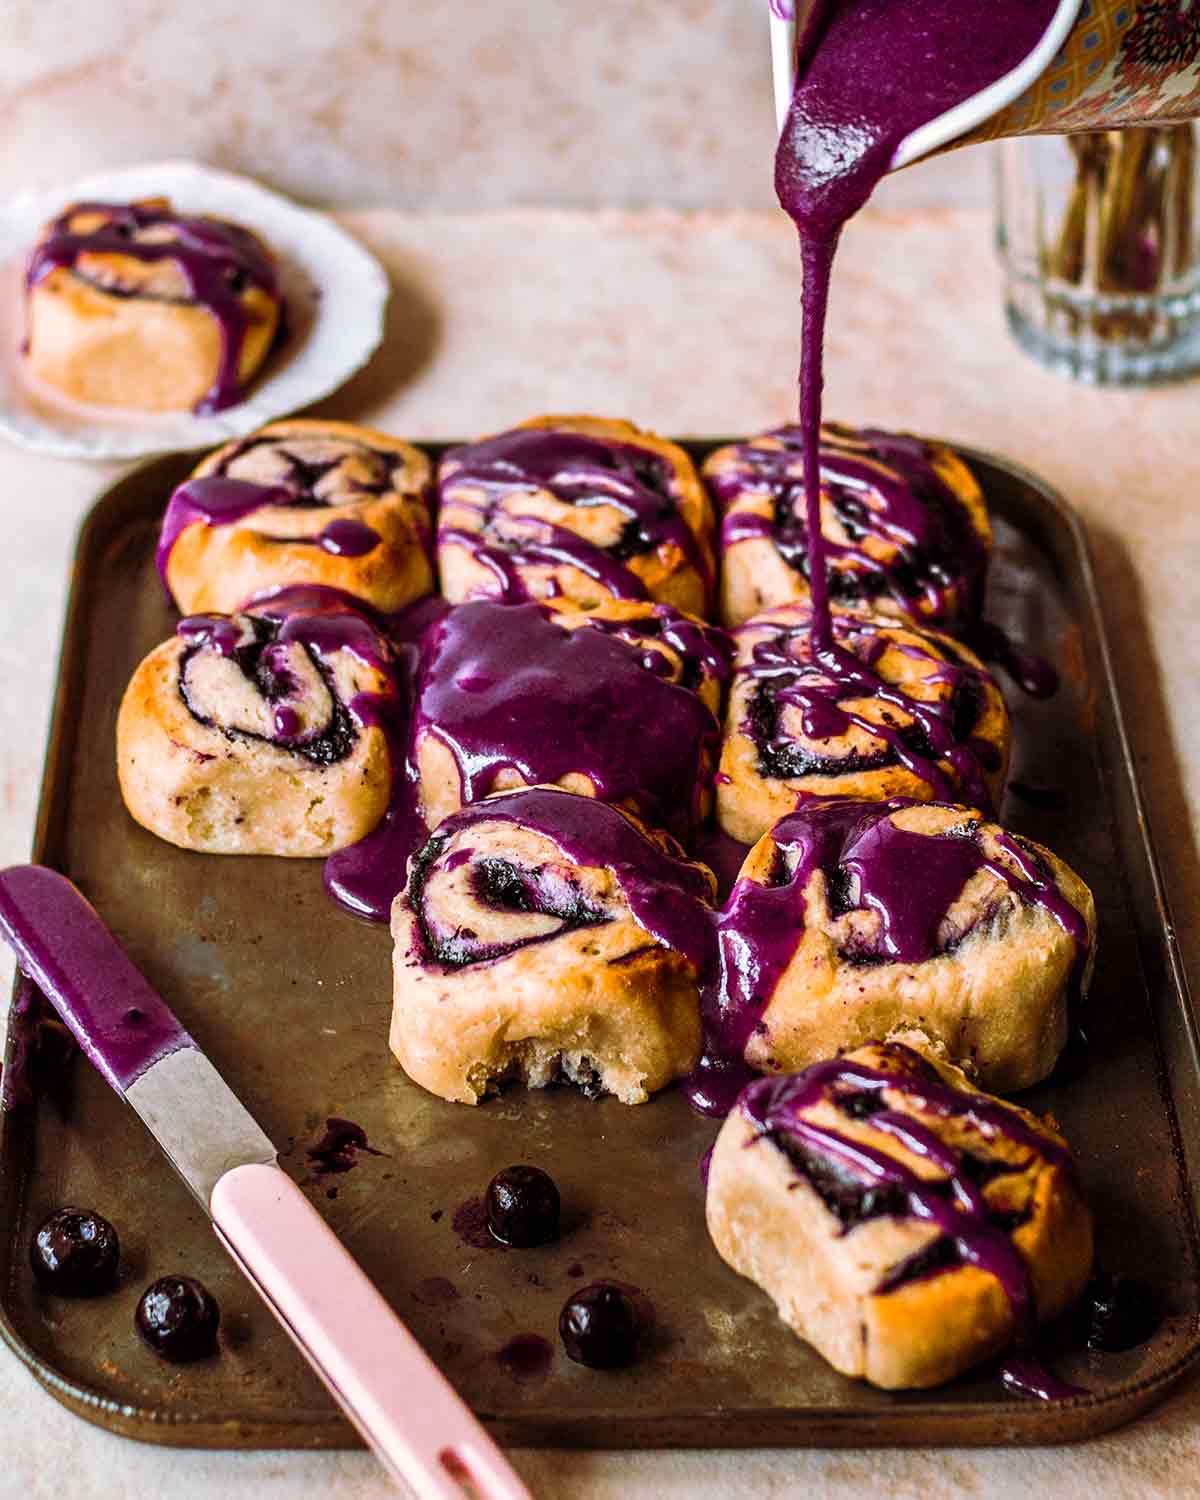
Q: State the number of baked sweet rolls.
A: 10